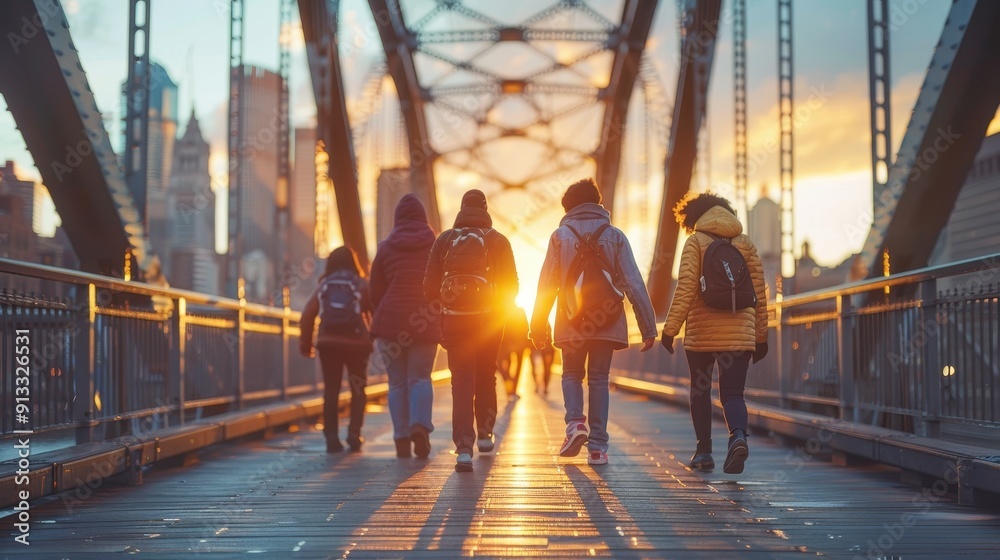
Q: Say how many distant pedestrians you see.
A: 2